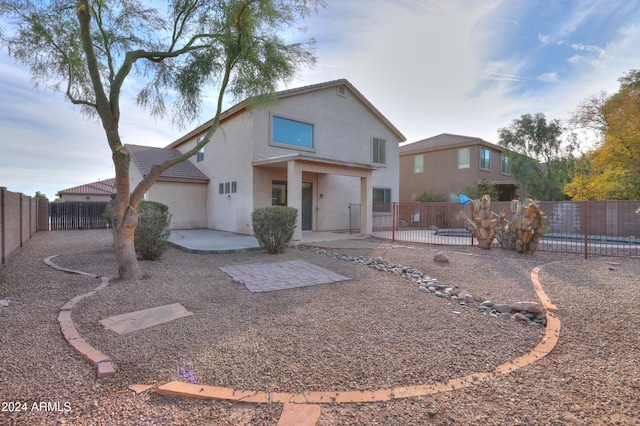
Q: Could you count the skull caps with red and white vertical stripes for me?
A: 0